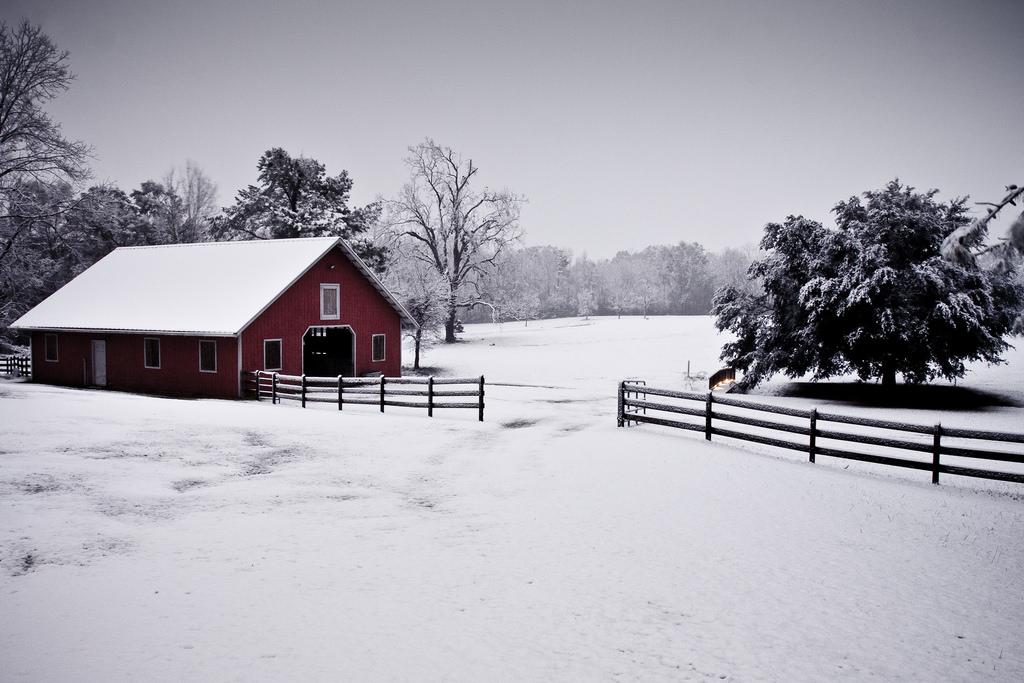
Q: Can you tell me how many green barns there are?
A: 0